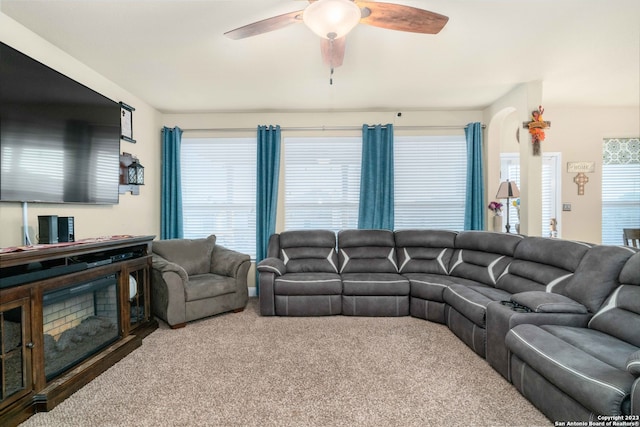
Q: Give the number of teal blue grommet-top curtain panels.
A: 4